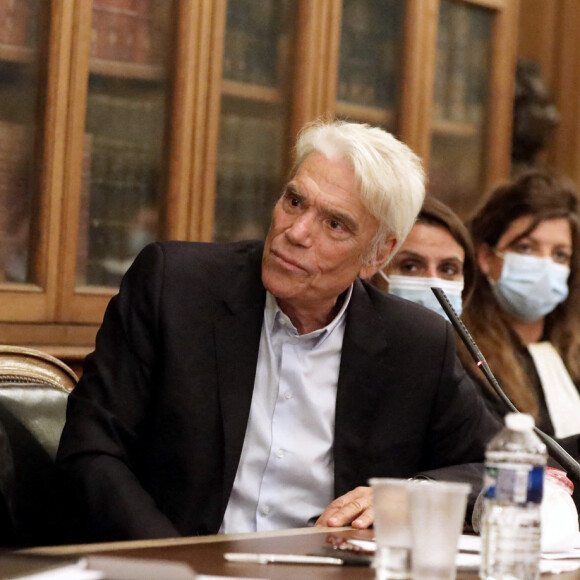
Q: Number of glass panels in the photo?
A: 5